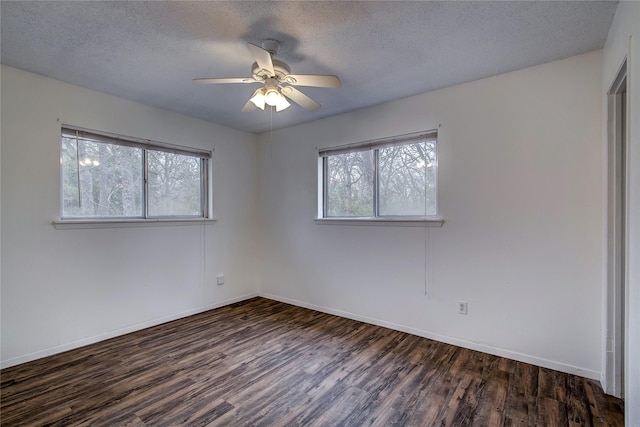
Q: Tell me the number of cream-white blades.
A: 5